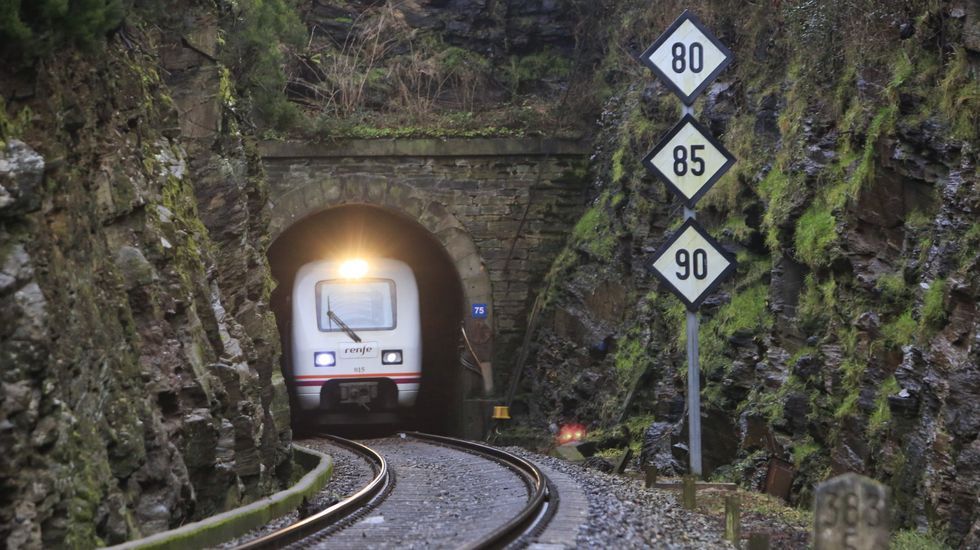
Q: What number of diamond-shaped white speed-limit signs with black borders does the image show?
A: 3